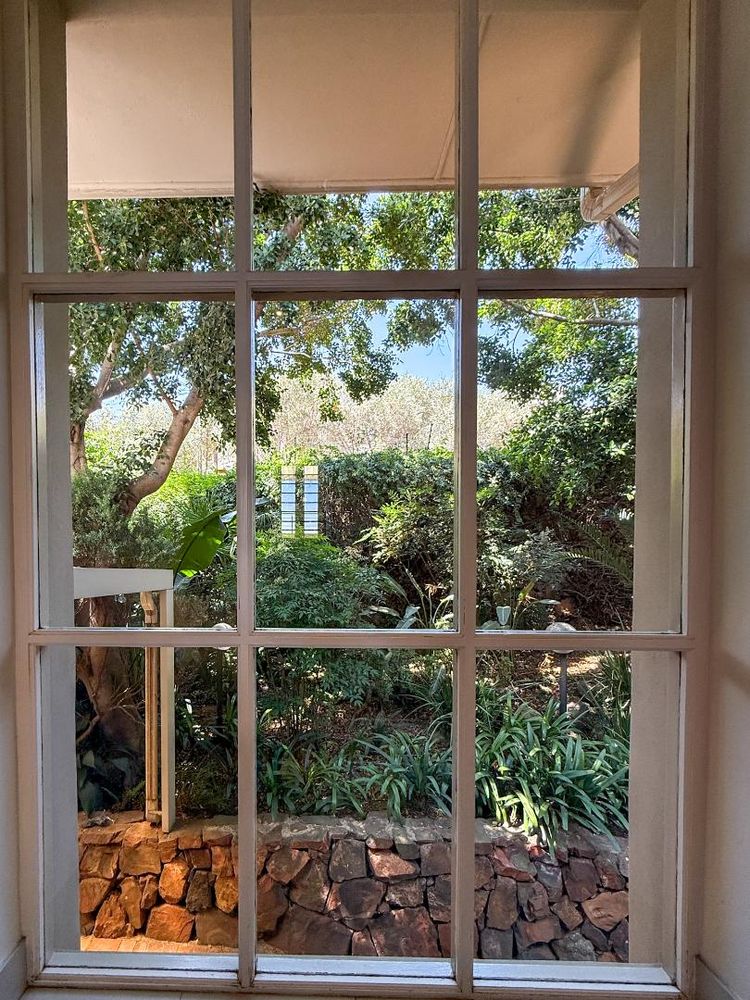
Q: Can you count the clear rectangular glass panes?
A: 9